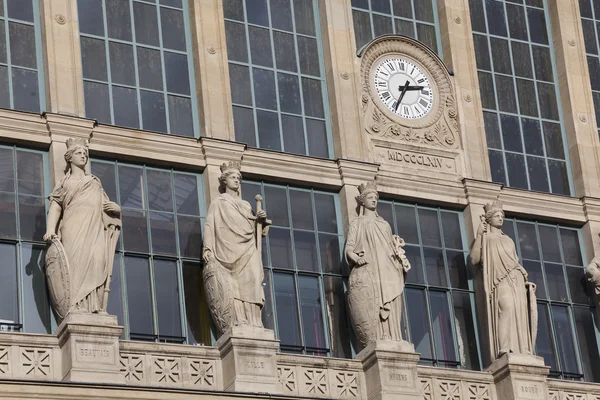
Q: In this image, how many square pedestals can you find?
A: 4